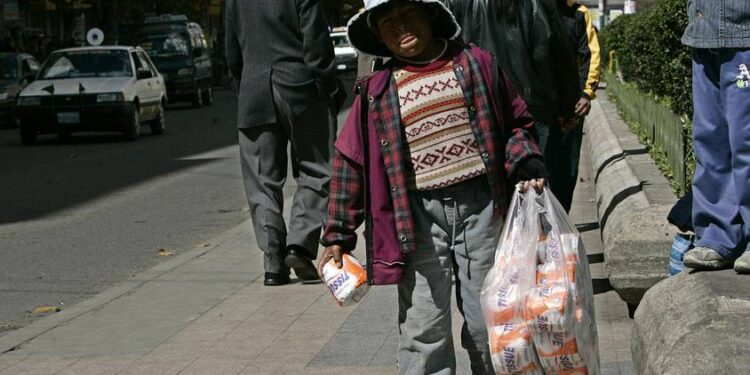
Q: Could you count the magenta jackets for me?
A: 1